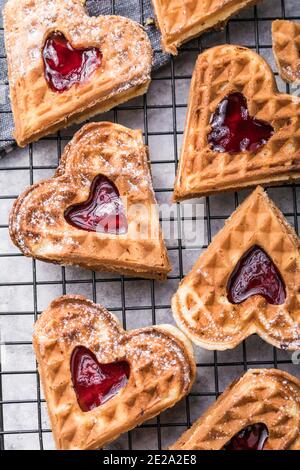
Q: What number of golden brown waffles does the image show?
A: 8